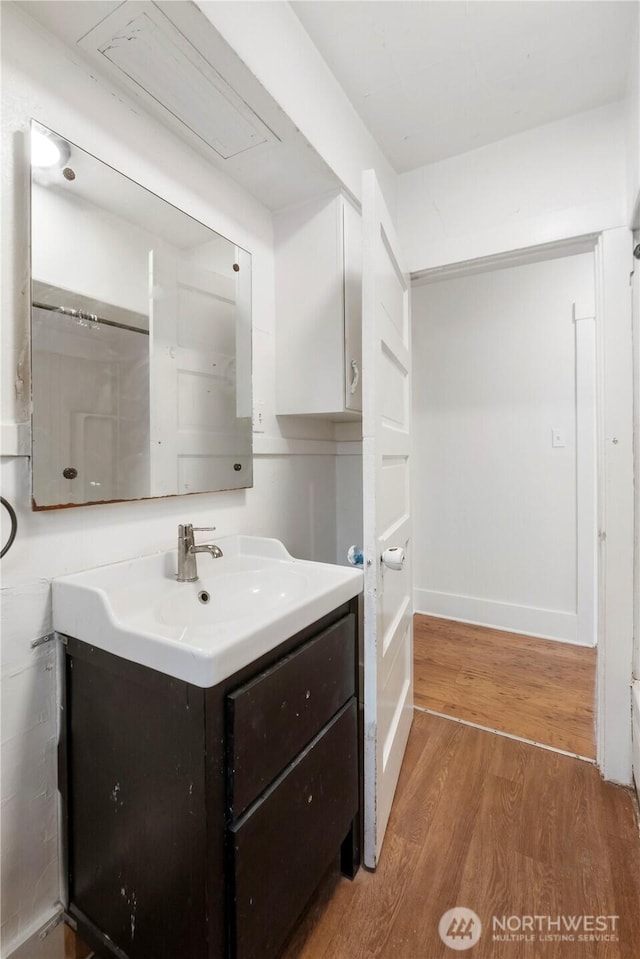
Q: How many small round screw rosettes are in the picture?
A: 4